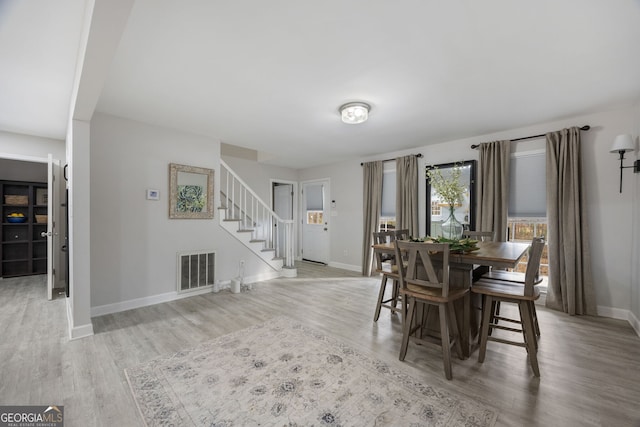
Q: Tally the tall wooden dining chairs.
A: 6